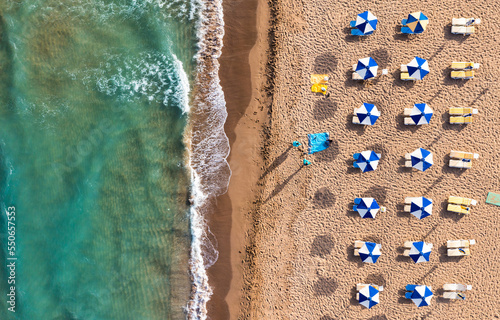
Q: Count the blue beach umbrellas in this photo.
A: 14